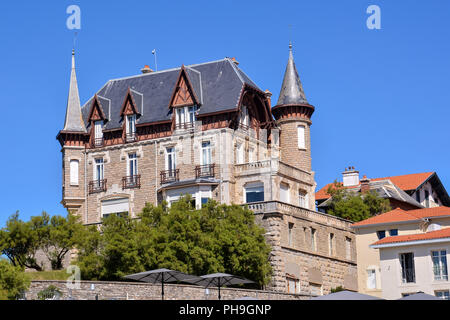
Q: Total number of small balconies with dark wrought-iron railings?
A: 4